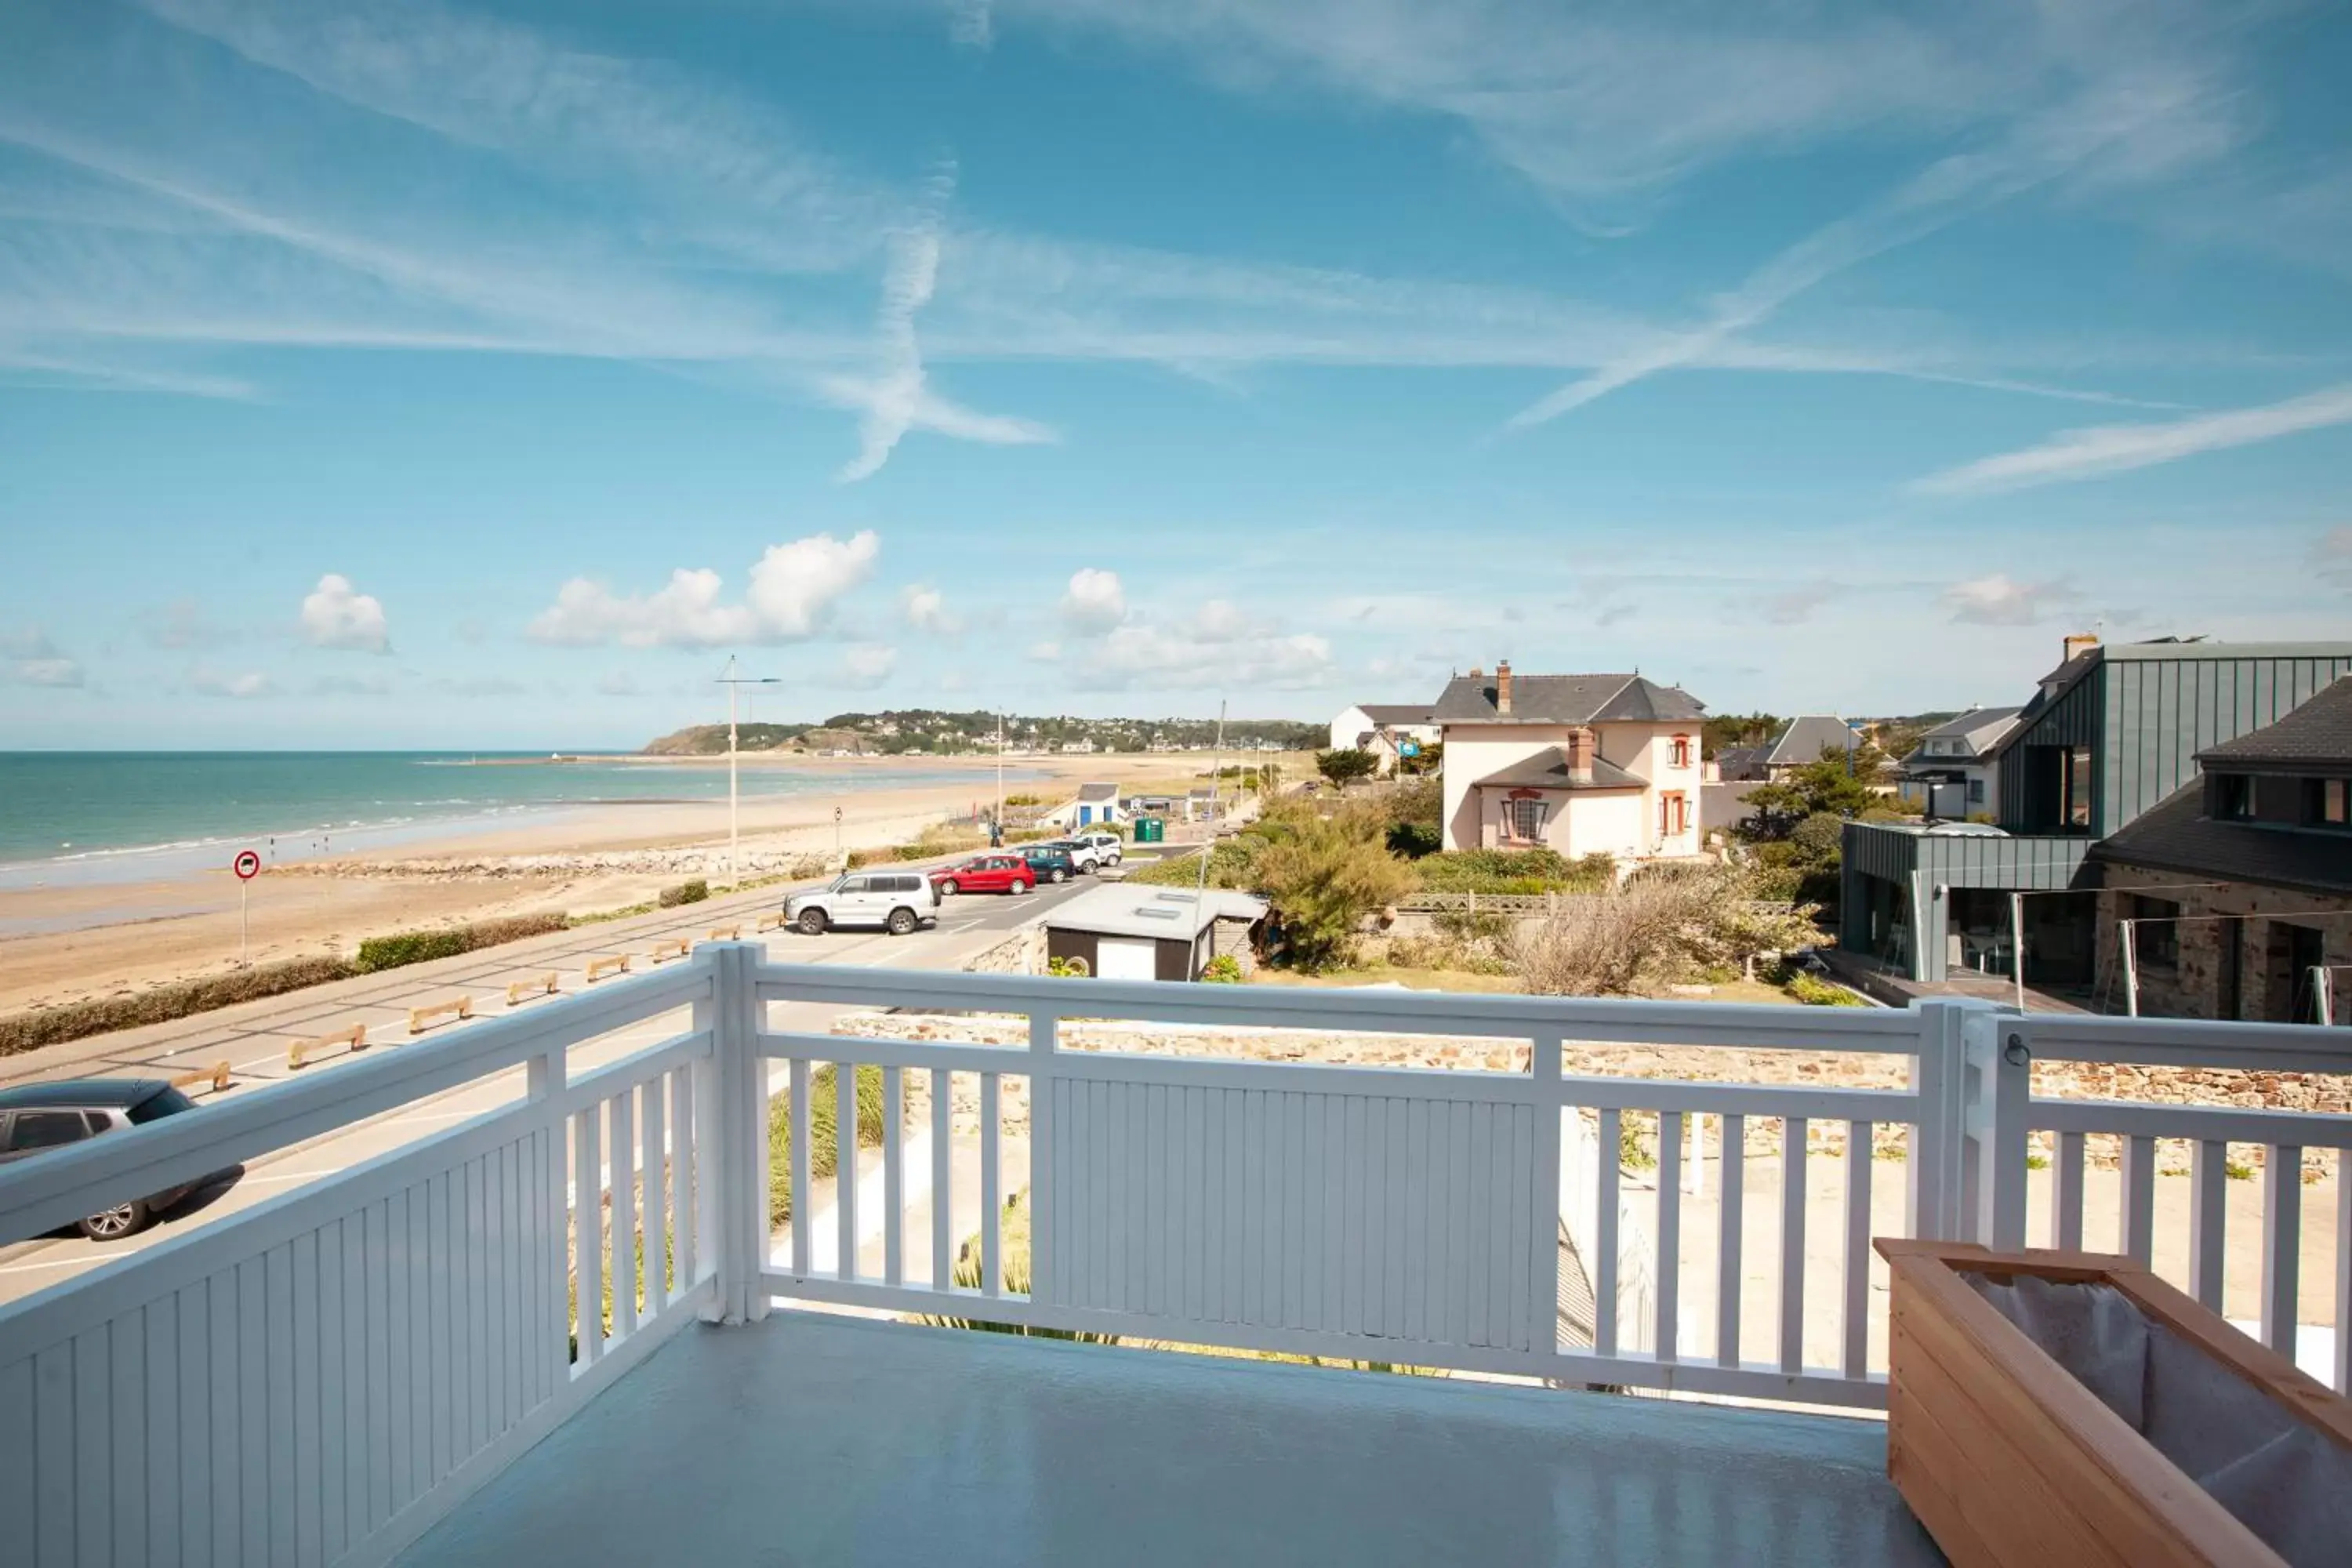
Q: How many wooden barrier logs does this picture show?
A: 8